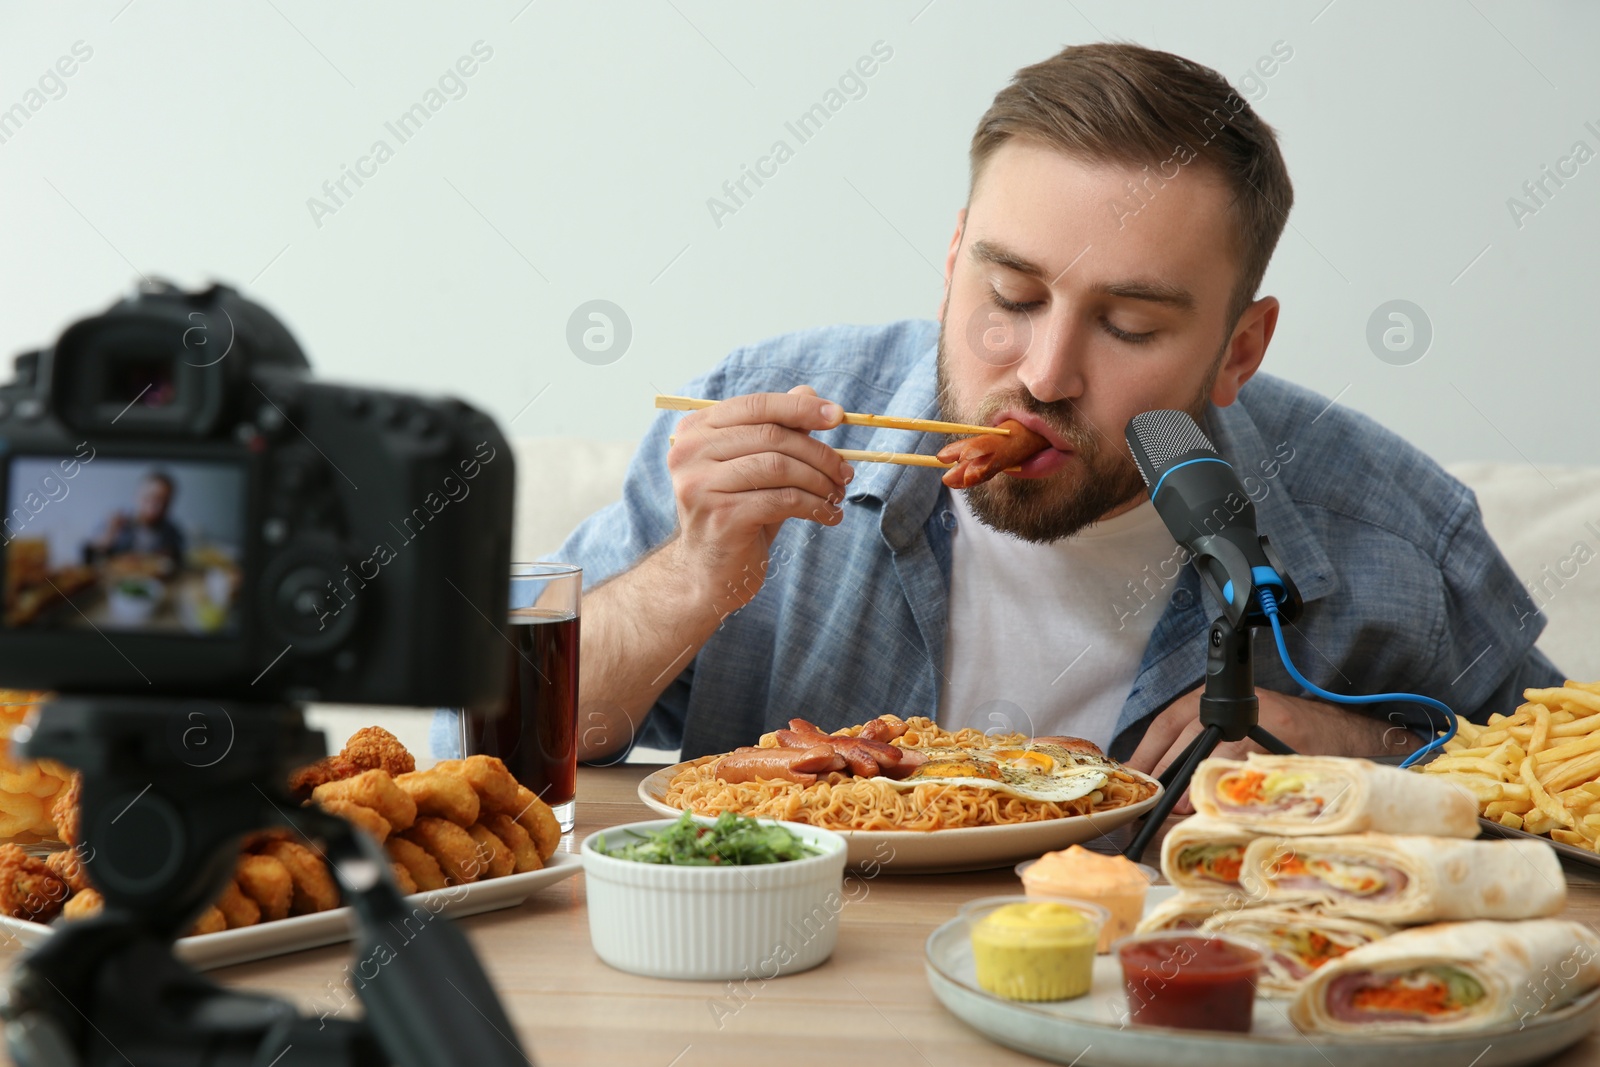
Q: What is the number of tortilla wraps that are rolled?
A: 6